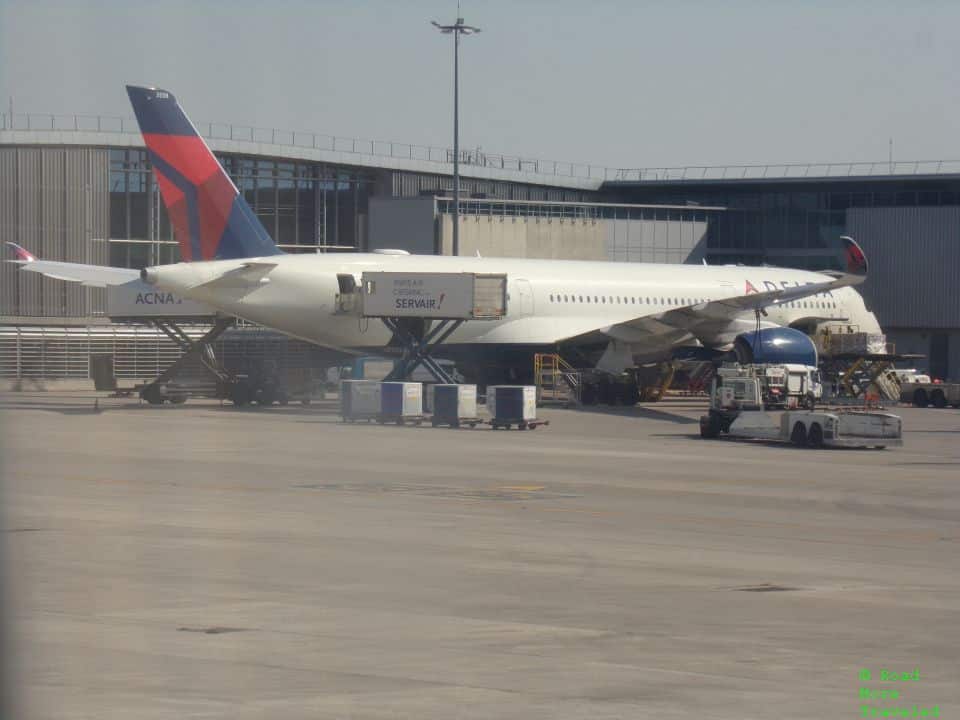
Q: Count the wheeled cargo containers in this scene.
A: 4